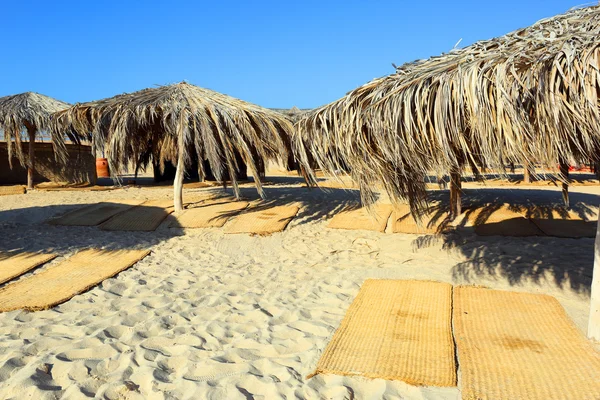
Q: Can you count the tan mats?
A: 12